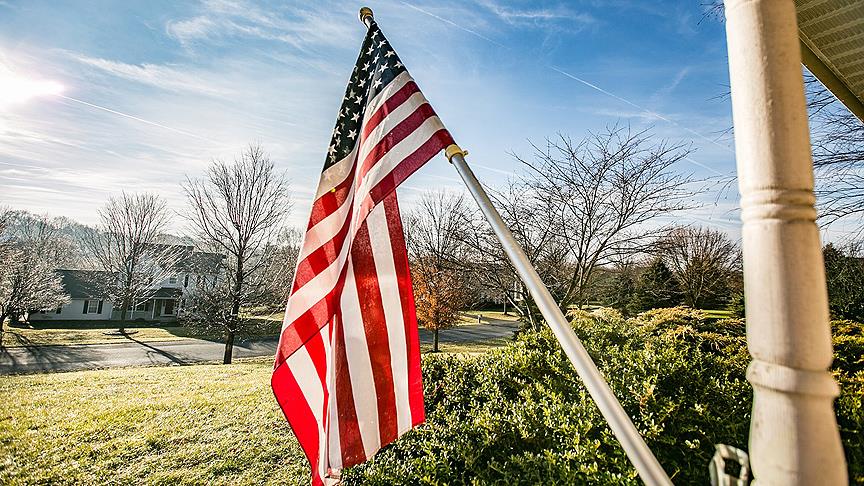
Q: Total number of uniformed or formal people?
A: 0